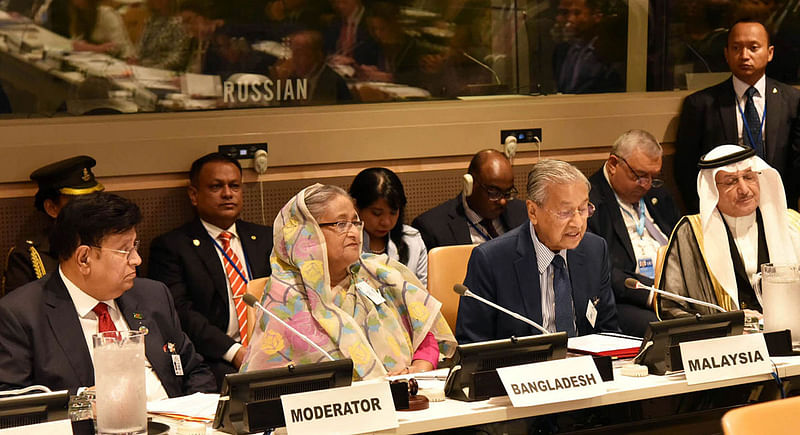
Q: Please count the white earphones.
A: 3